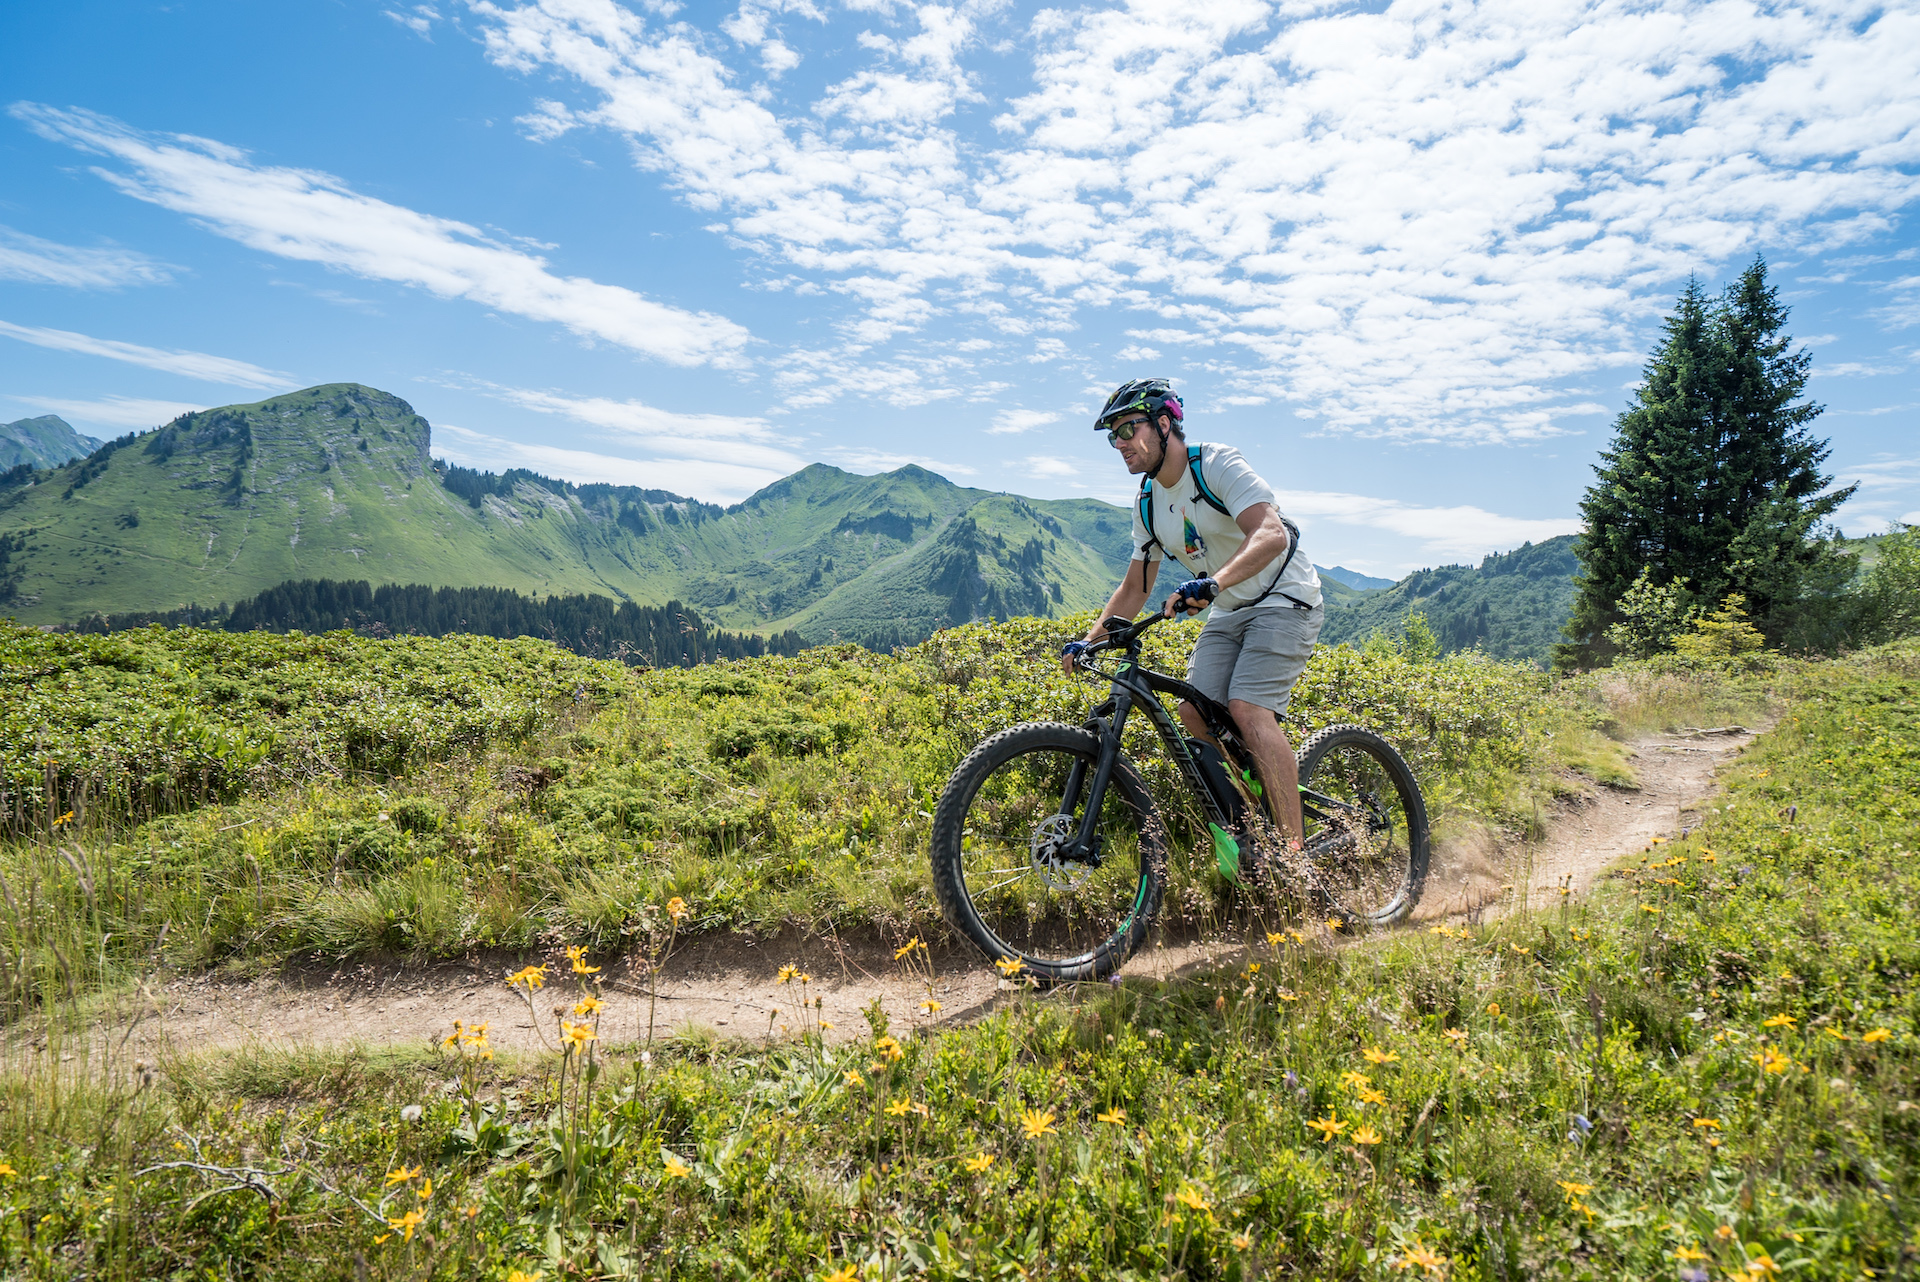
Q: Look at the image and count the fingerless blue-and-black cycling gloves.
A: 2